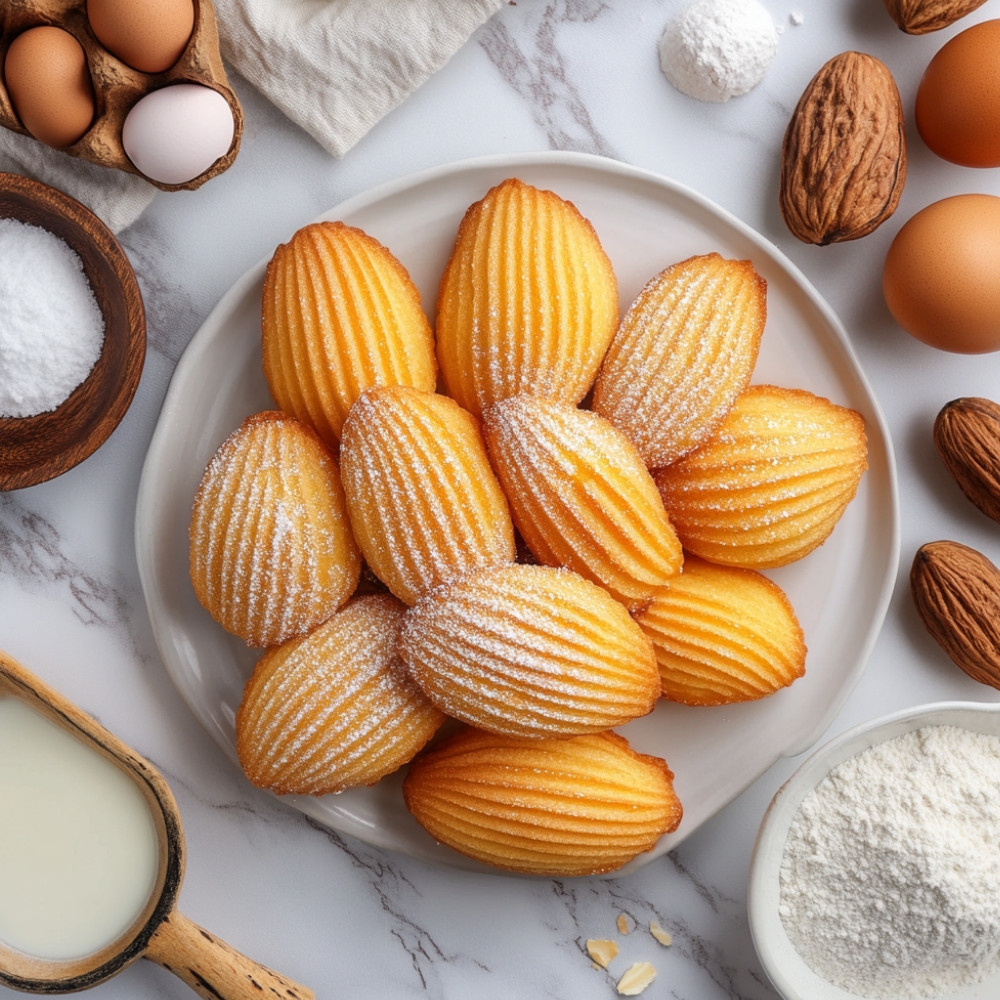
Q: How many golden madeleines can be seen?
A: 11